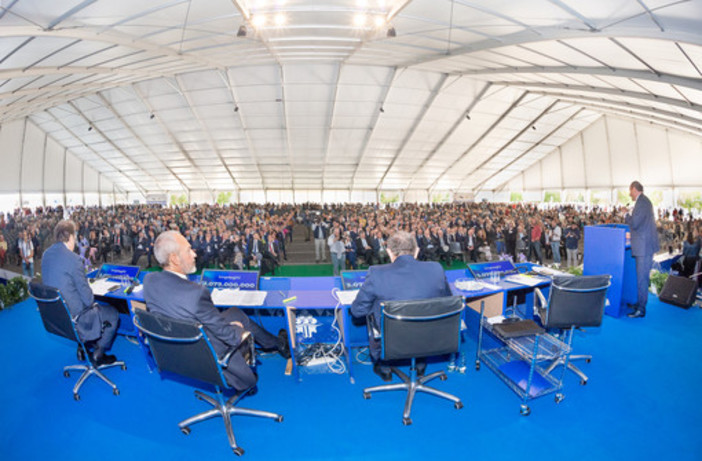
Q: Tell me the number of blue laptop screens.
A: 4